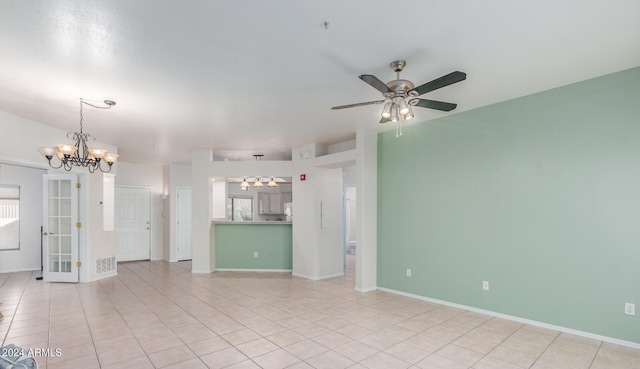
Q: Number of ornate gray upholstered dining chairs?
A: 0